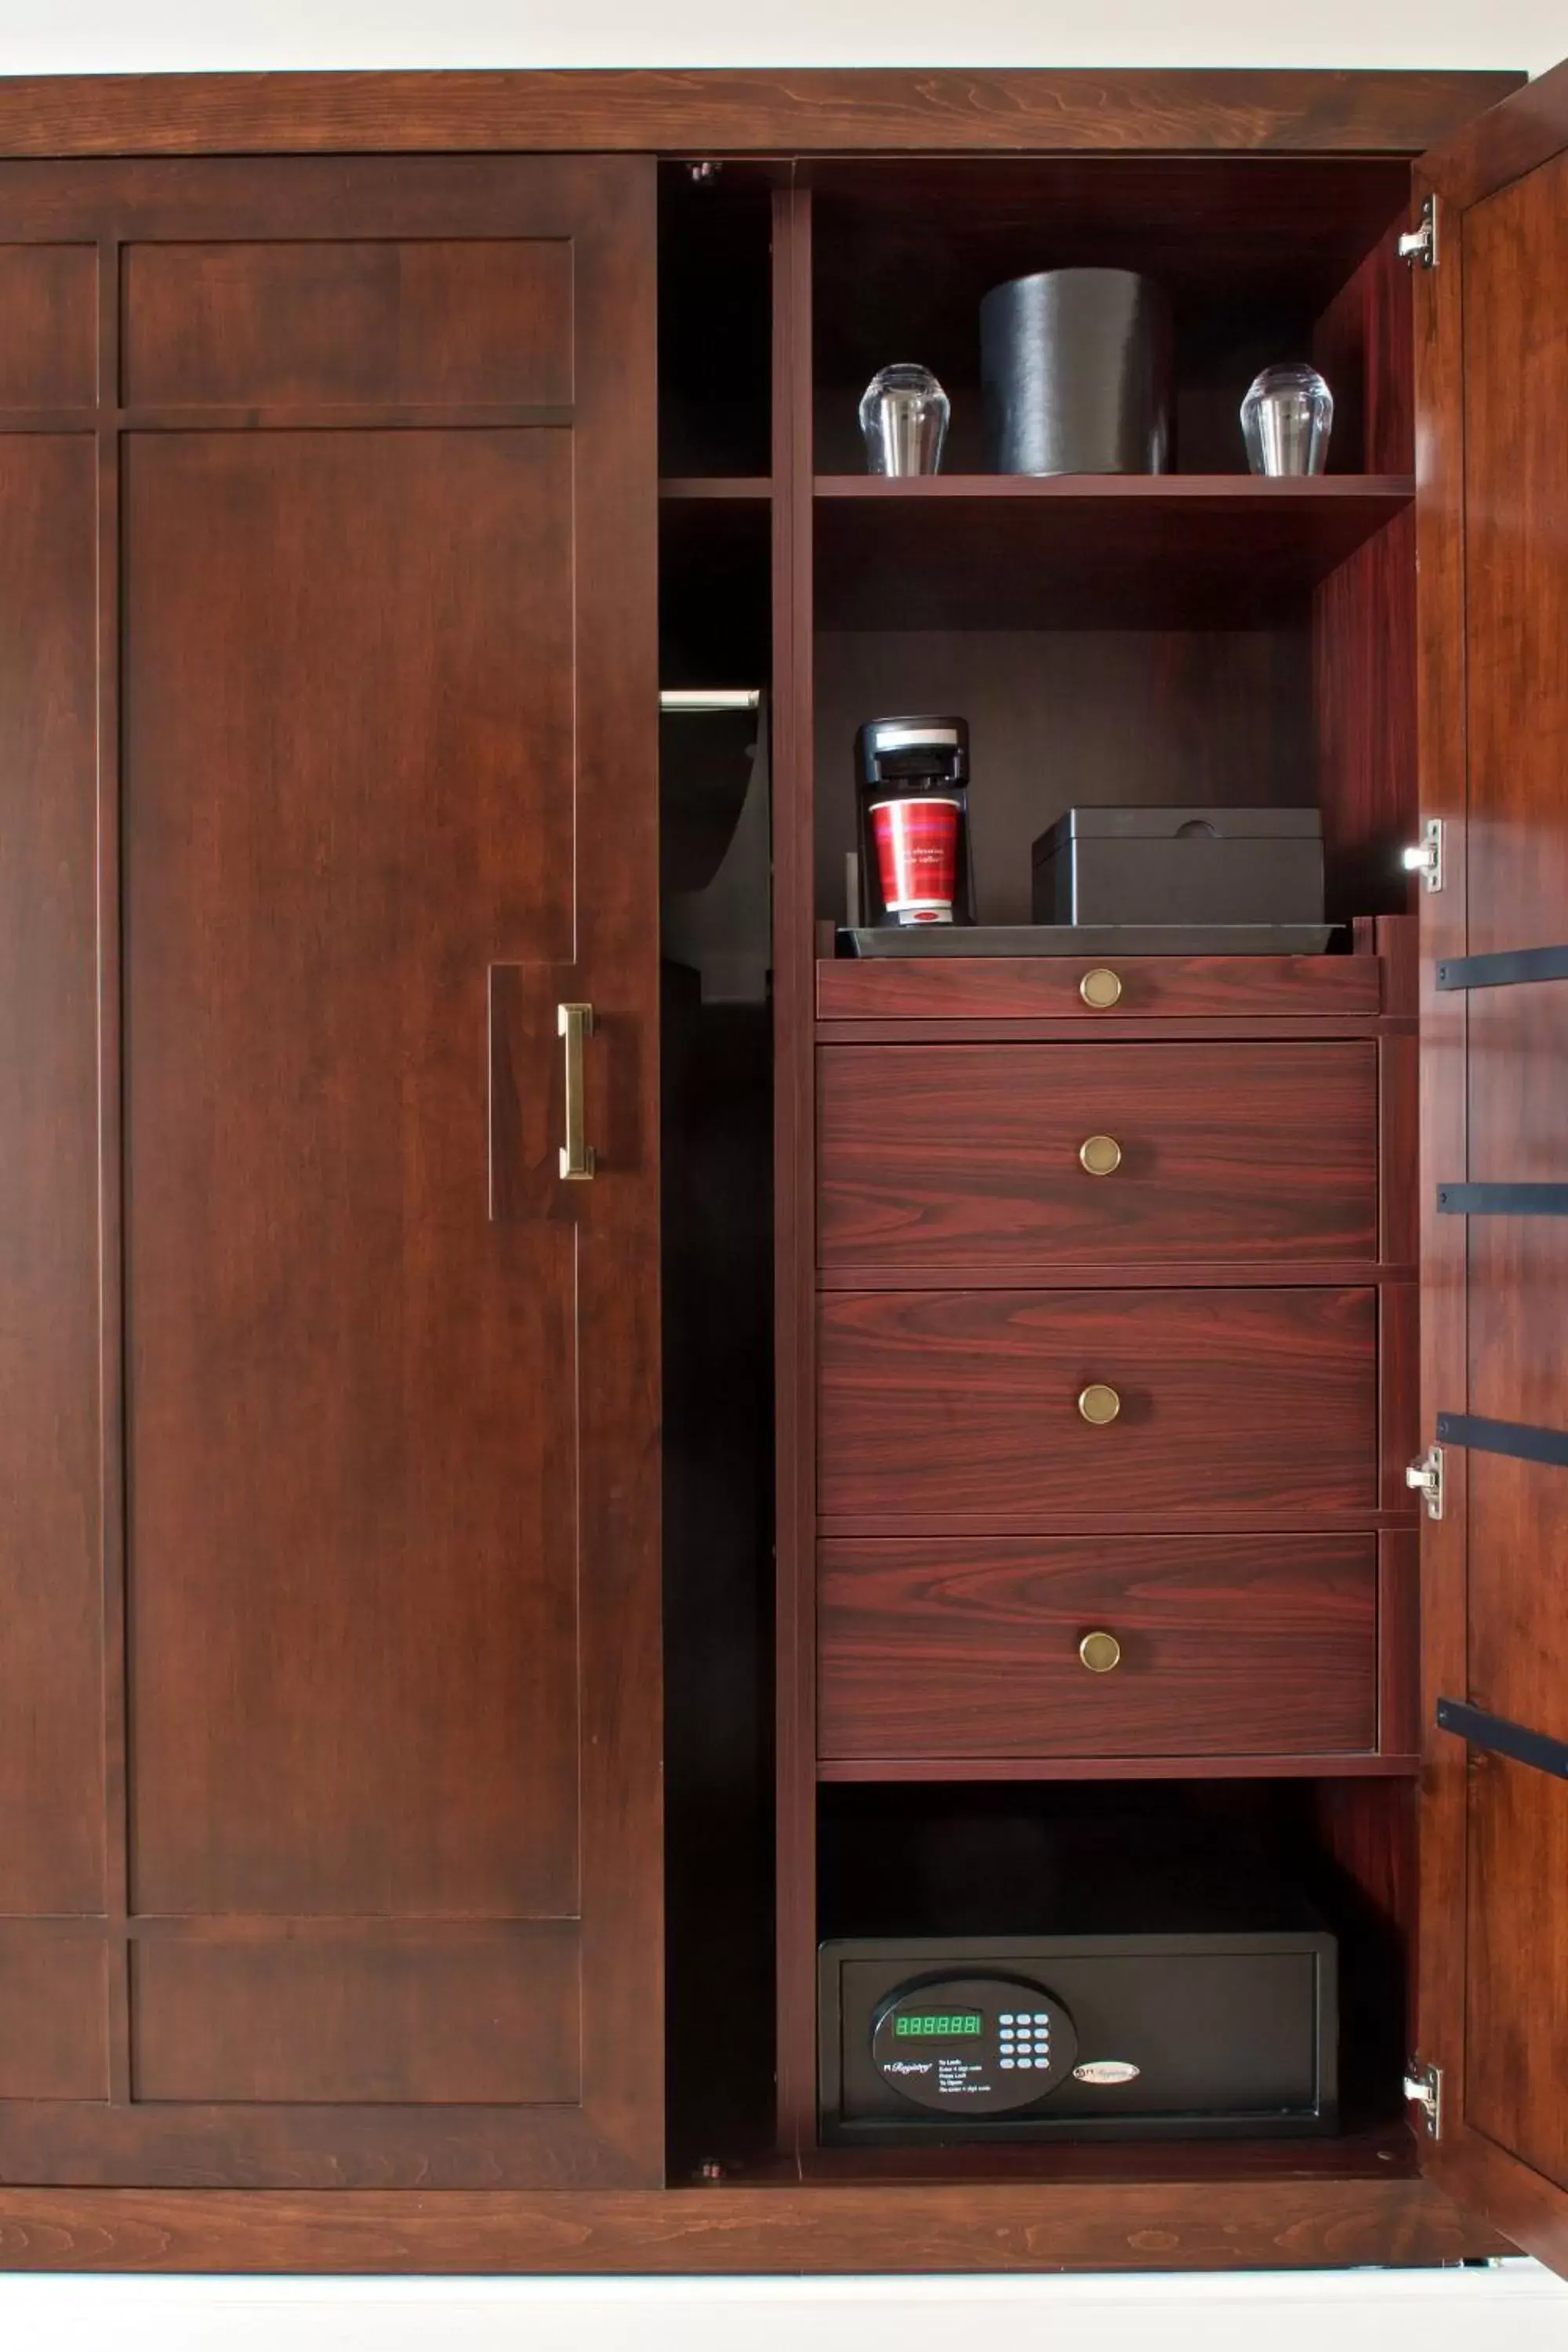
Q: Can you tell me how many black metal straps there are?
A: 4